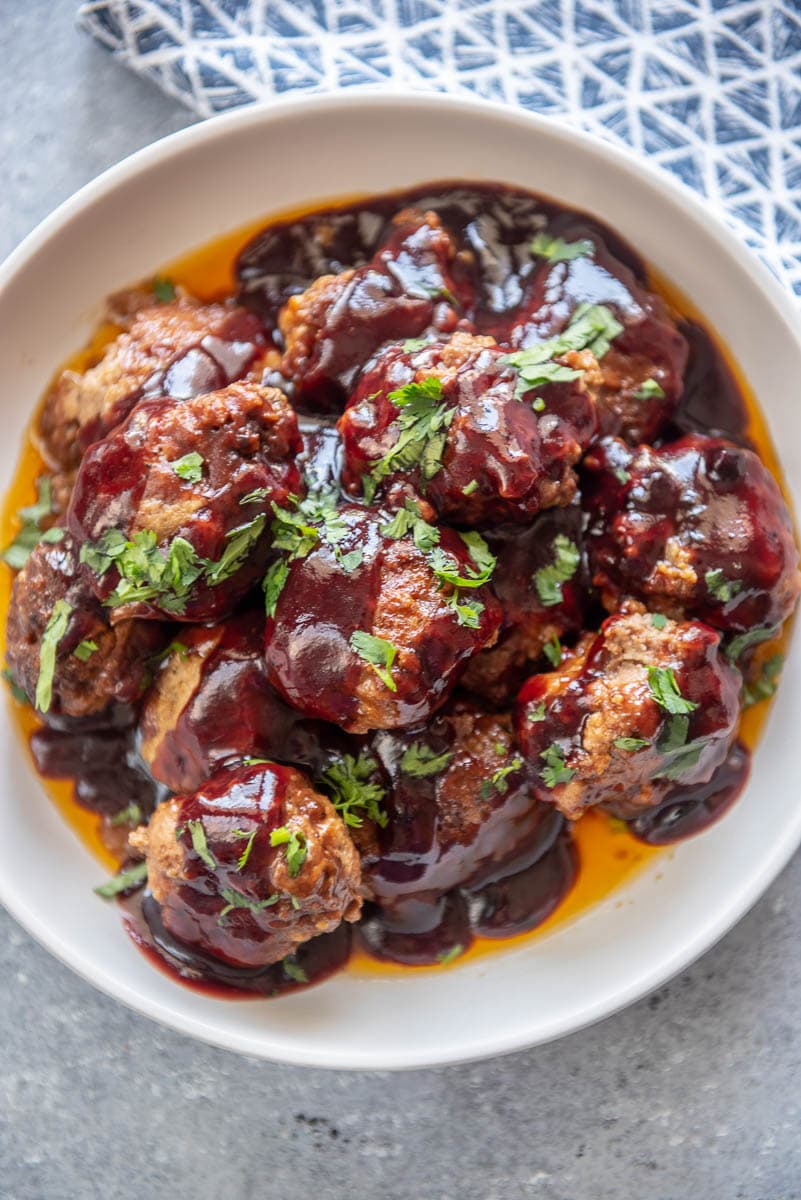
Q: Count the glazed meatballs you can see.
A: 13